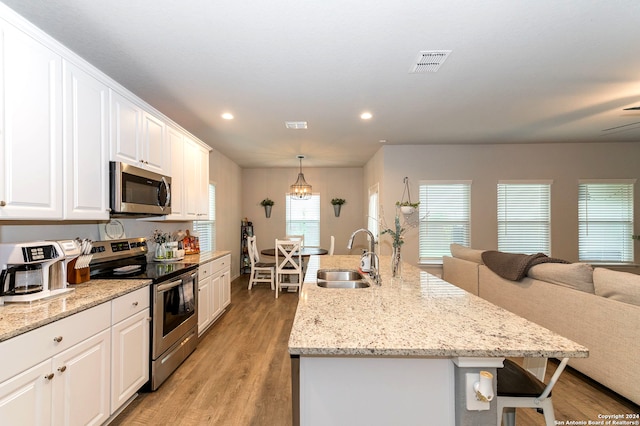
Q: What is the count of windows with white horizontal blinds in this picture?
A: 5